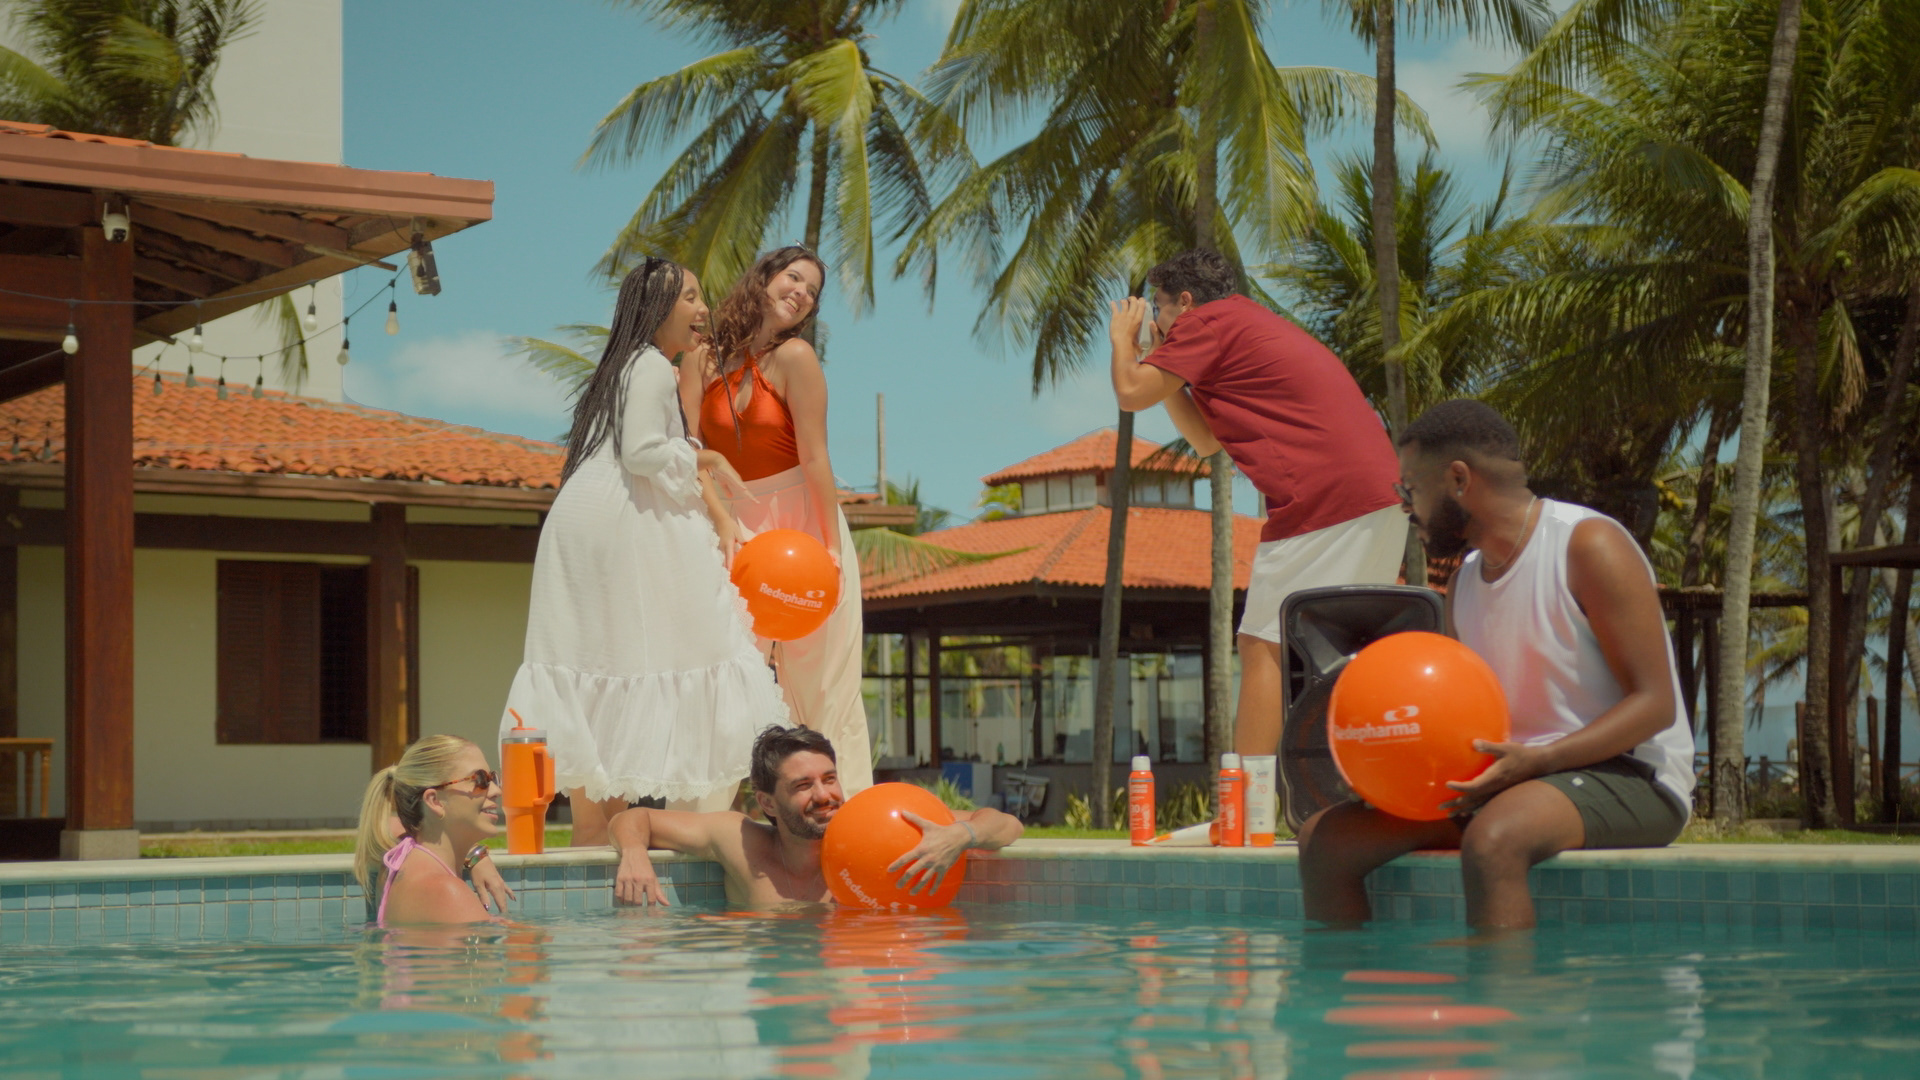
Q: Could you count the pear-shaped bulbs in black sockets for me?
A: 11